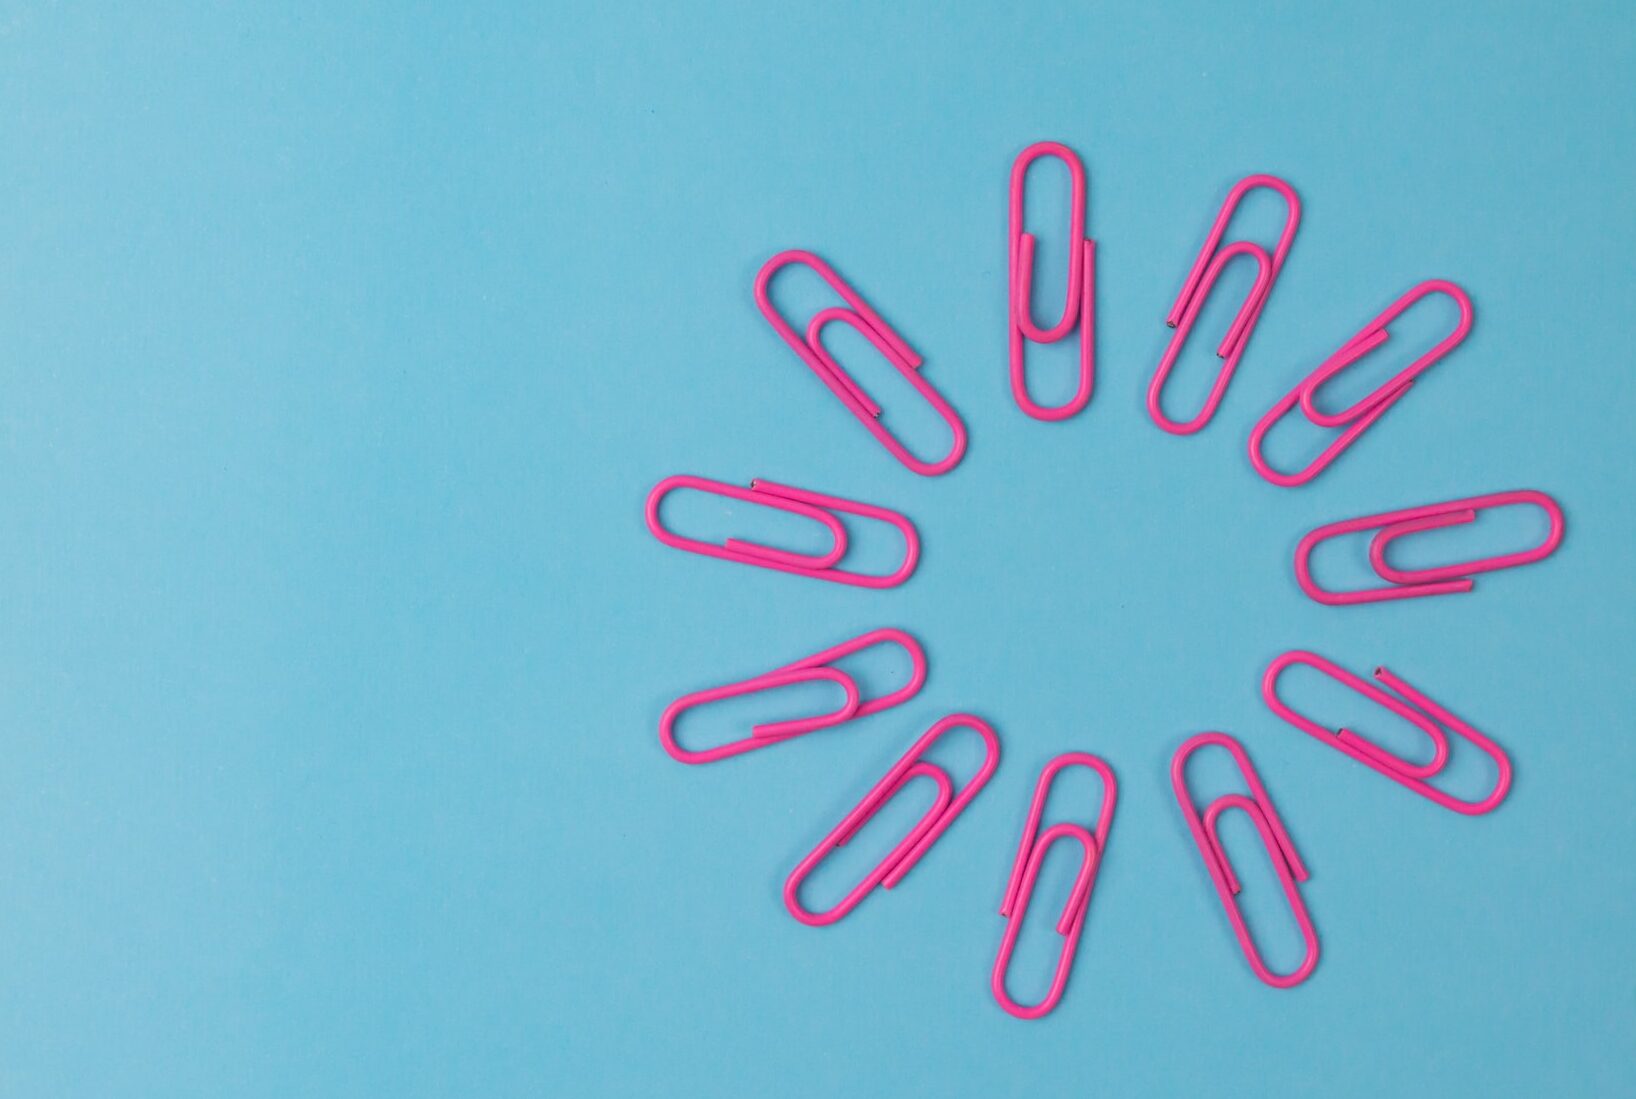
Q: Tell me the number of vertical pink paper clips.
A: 1